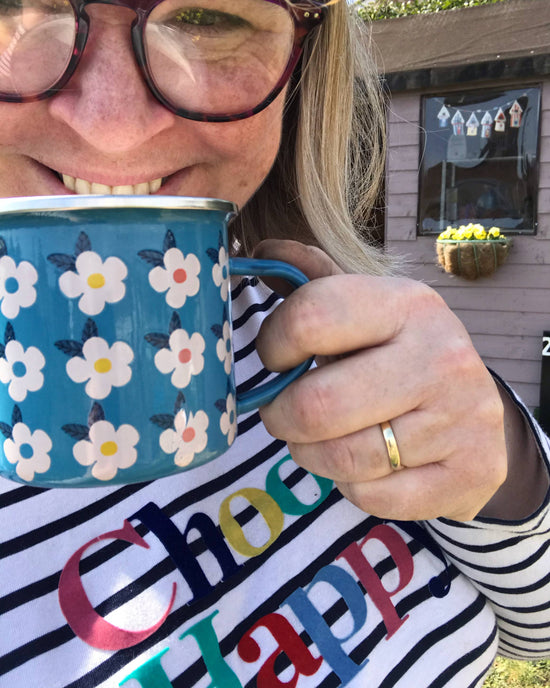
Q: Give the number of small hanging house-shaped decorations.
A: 6